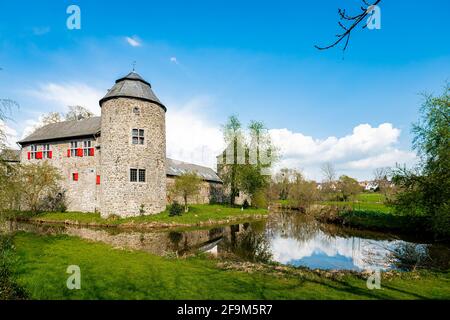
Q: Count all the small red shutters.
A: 8